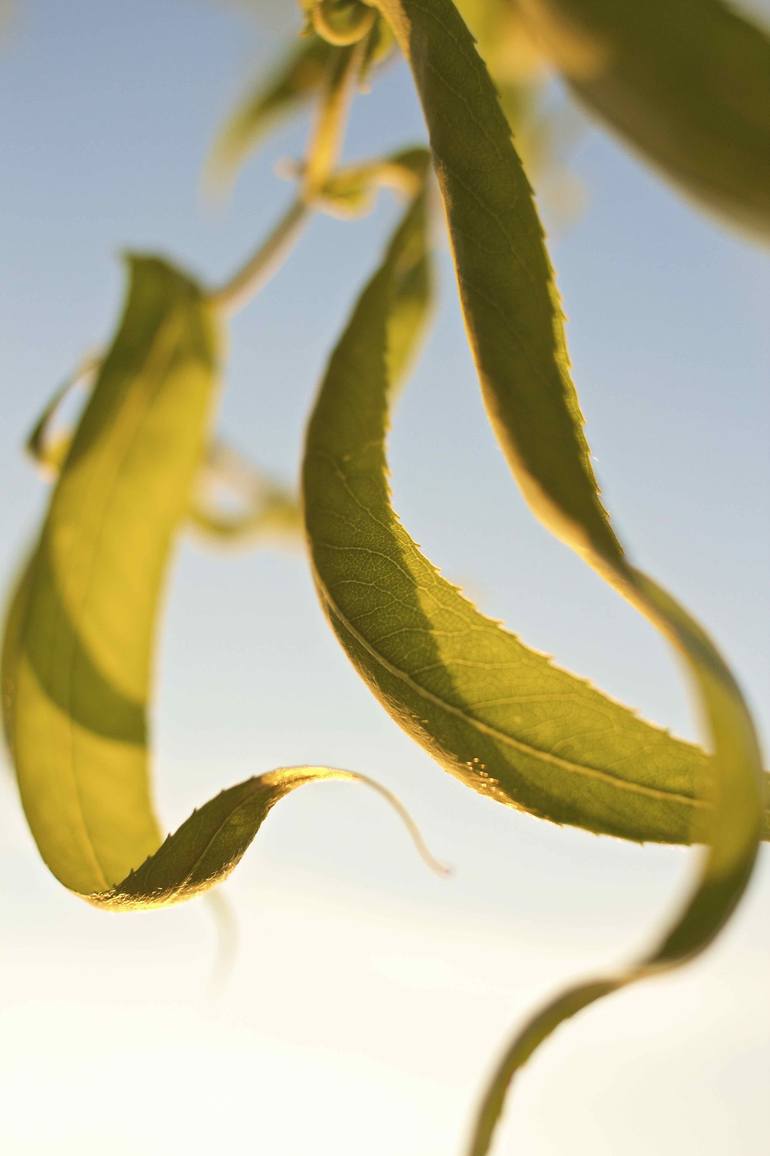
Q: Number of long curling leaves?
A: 3